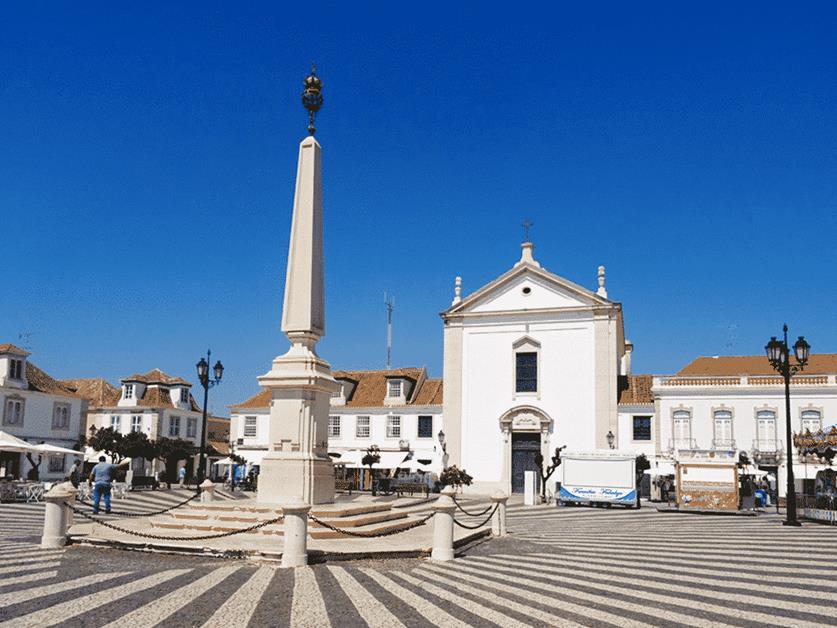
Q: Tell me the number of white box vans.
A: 1